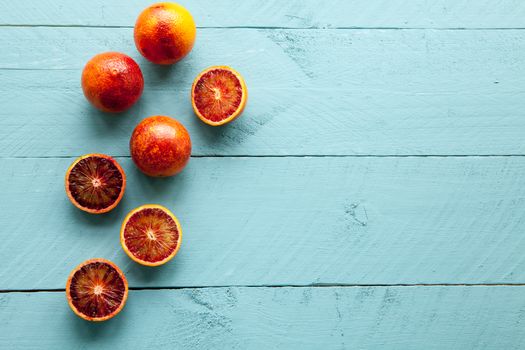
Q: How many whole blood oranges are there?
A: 3